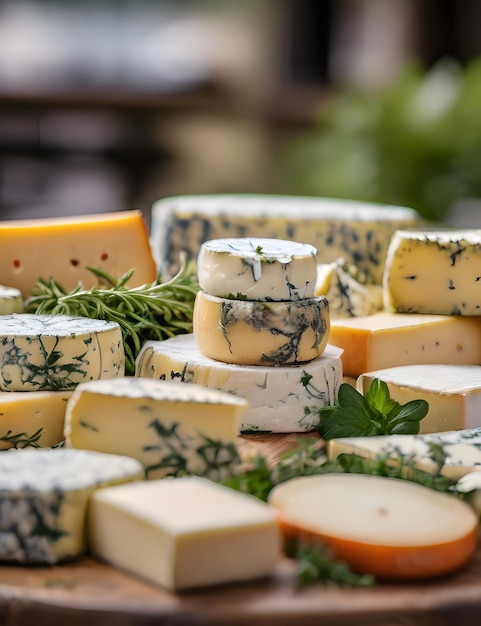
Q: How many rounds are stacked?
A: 3